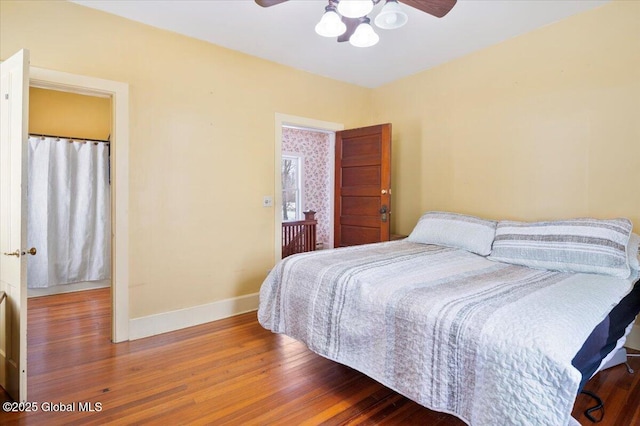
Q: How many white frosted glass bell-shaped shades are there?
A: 4